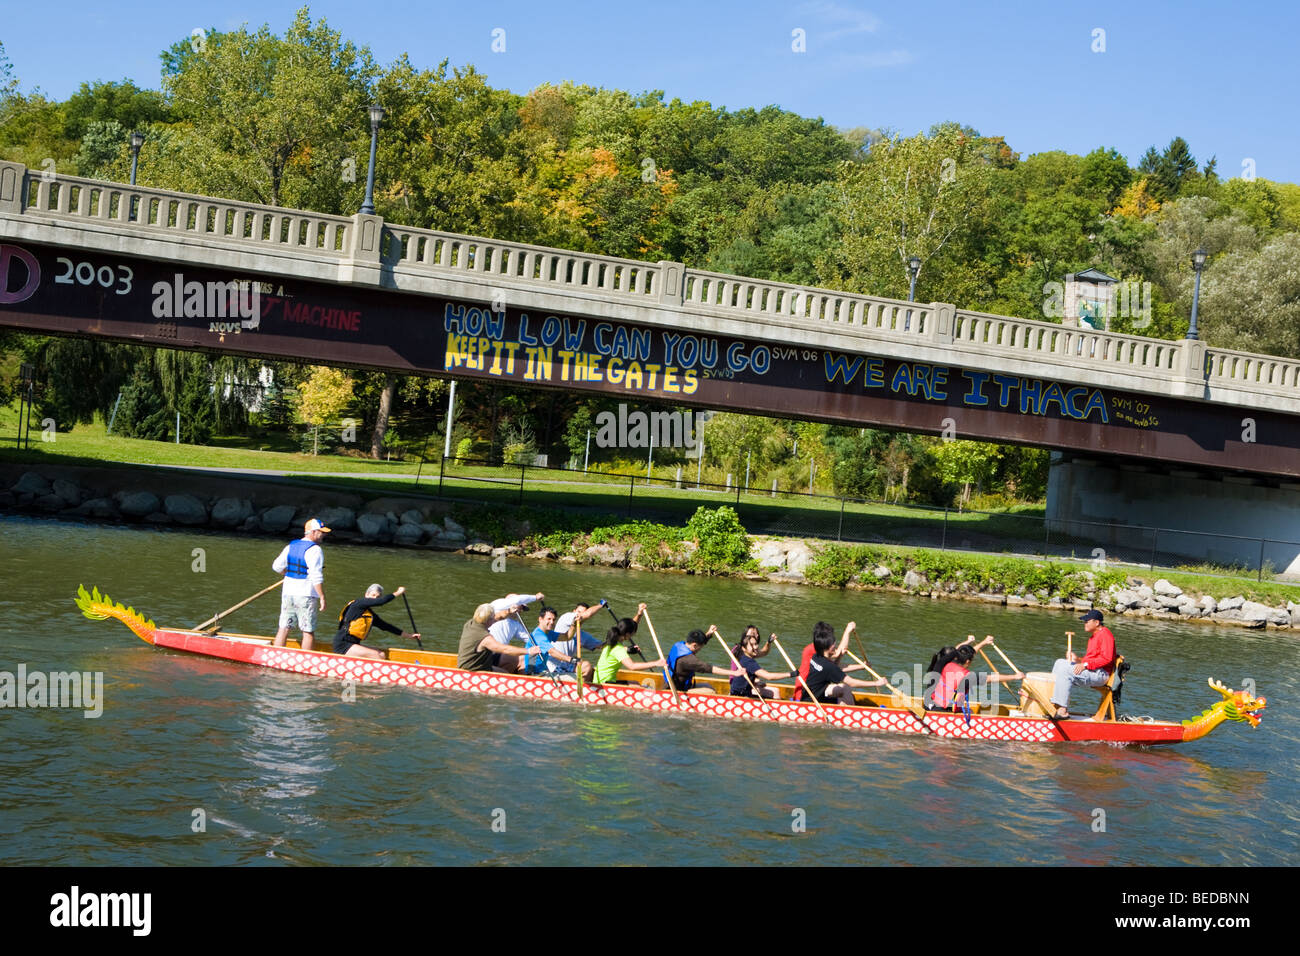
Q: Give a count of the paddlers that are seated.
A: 13